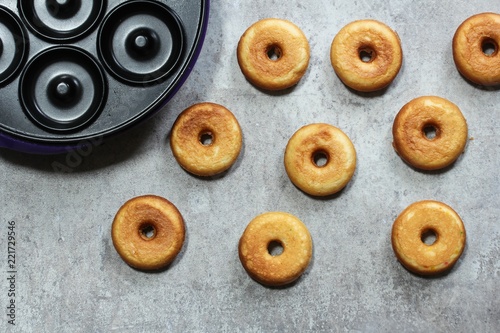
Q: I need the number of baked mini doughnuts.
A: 9